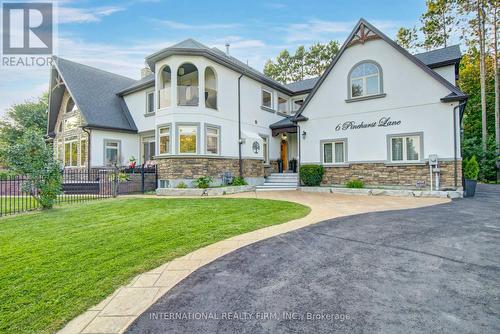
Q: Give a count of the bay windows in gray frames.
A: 3